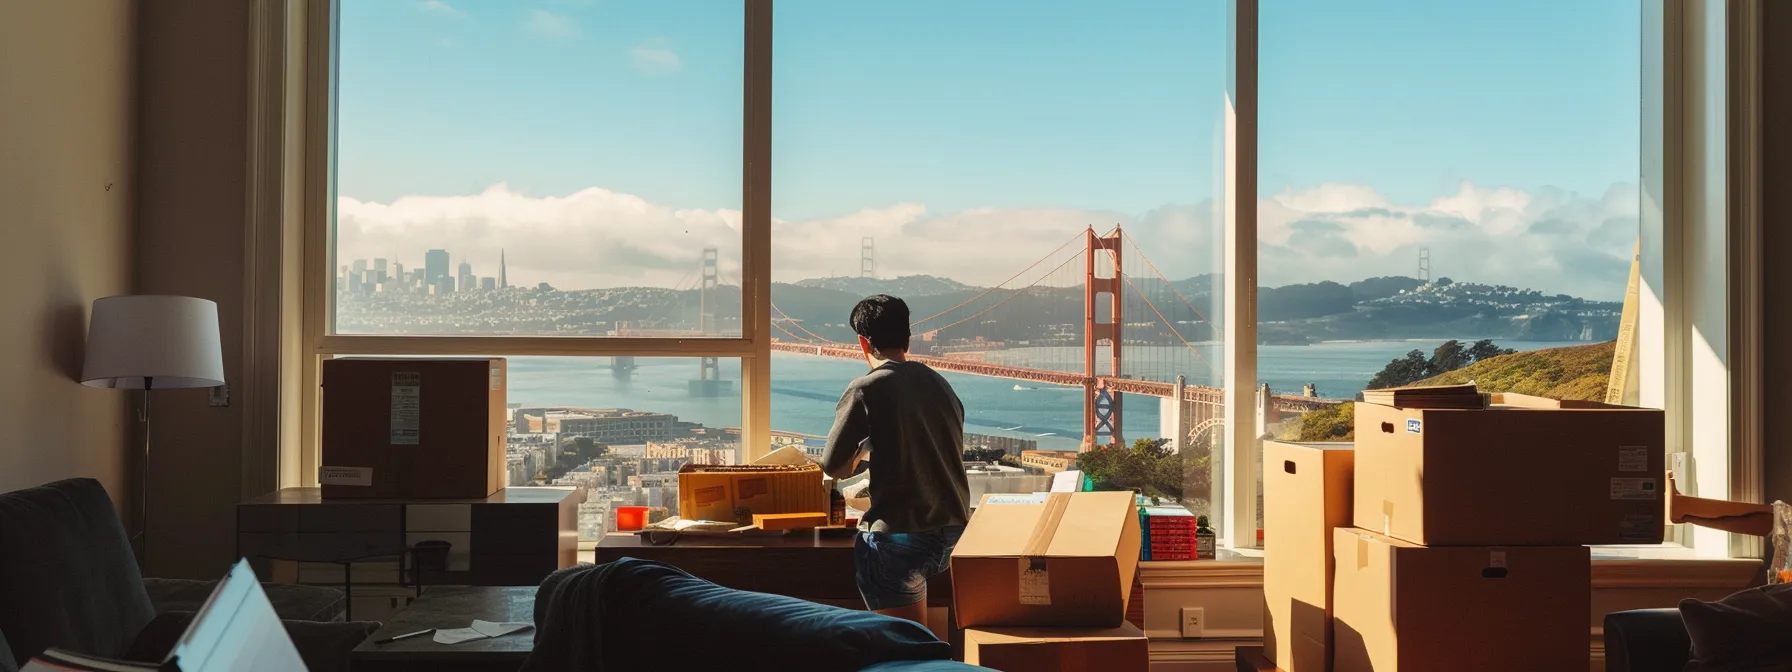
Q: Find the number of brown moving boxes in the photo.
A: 6